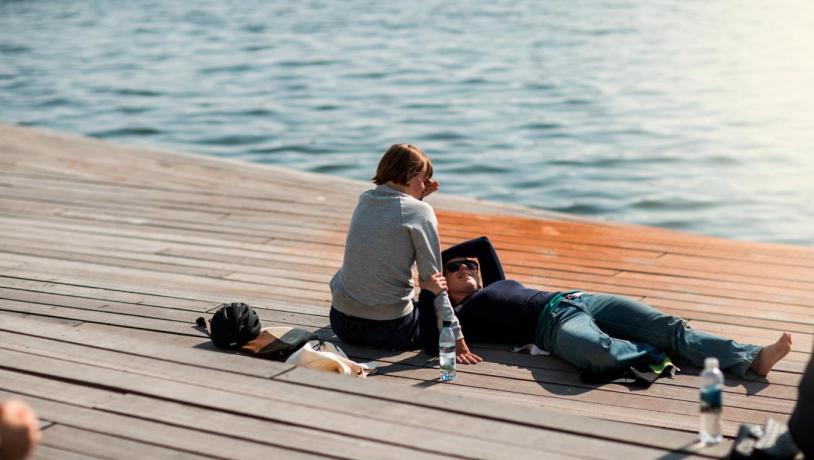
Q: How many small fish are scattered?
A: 0